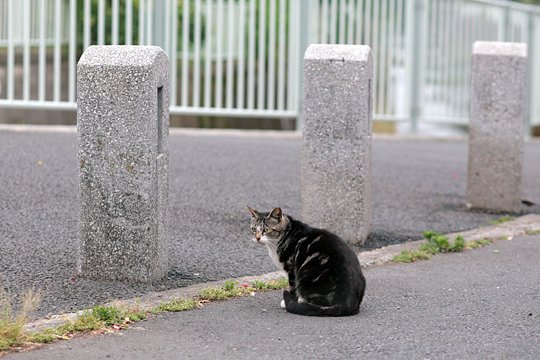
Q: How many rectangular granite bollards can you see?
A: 3